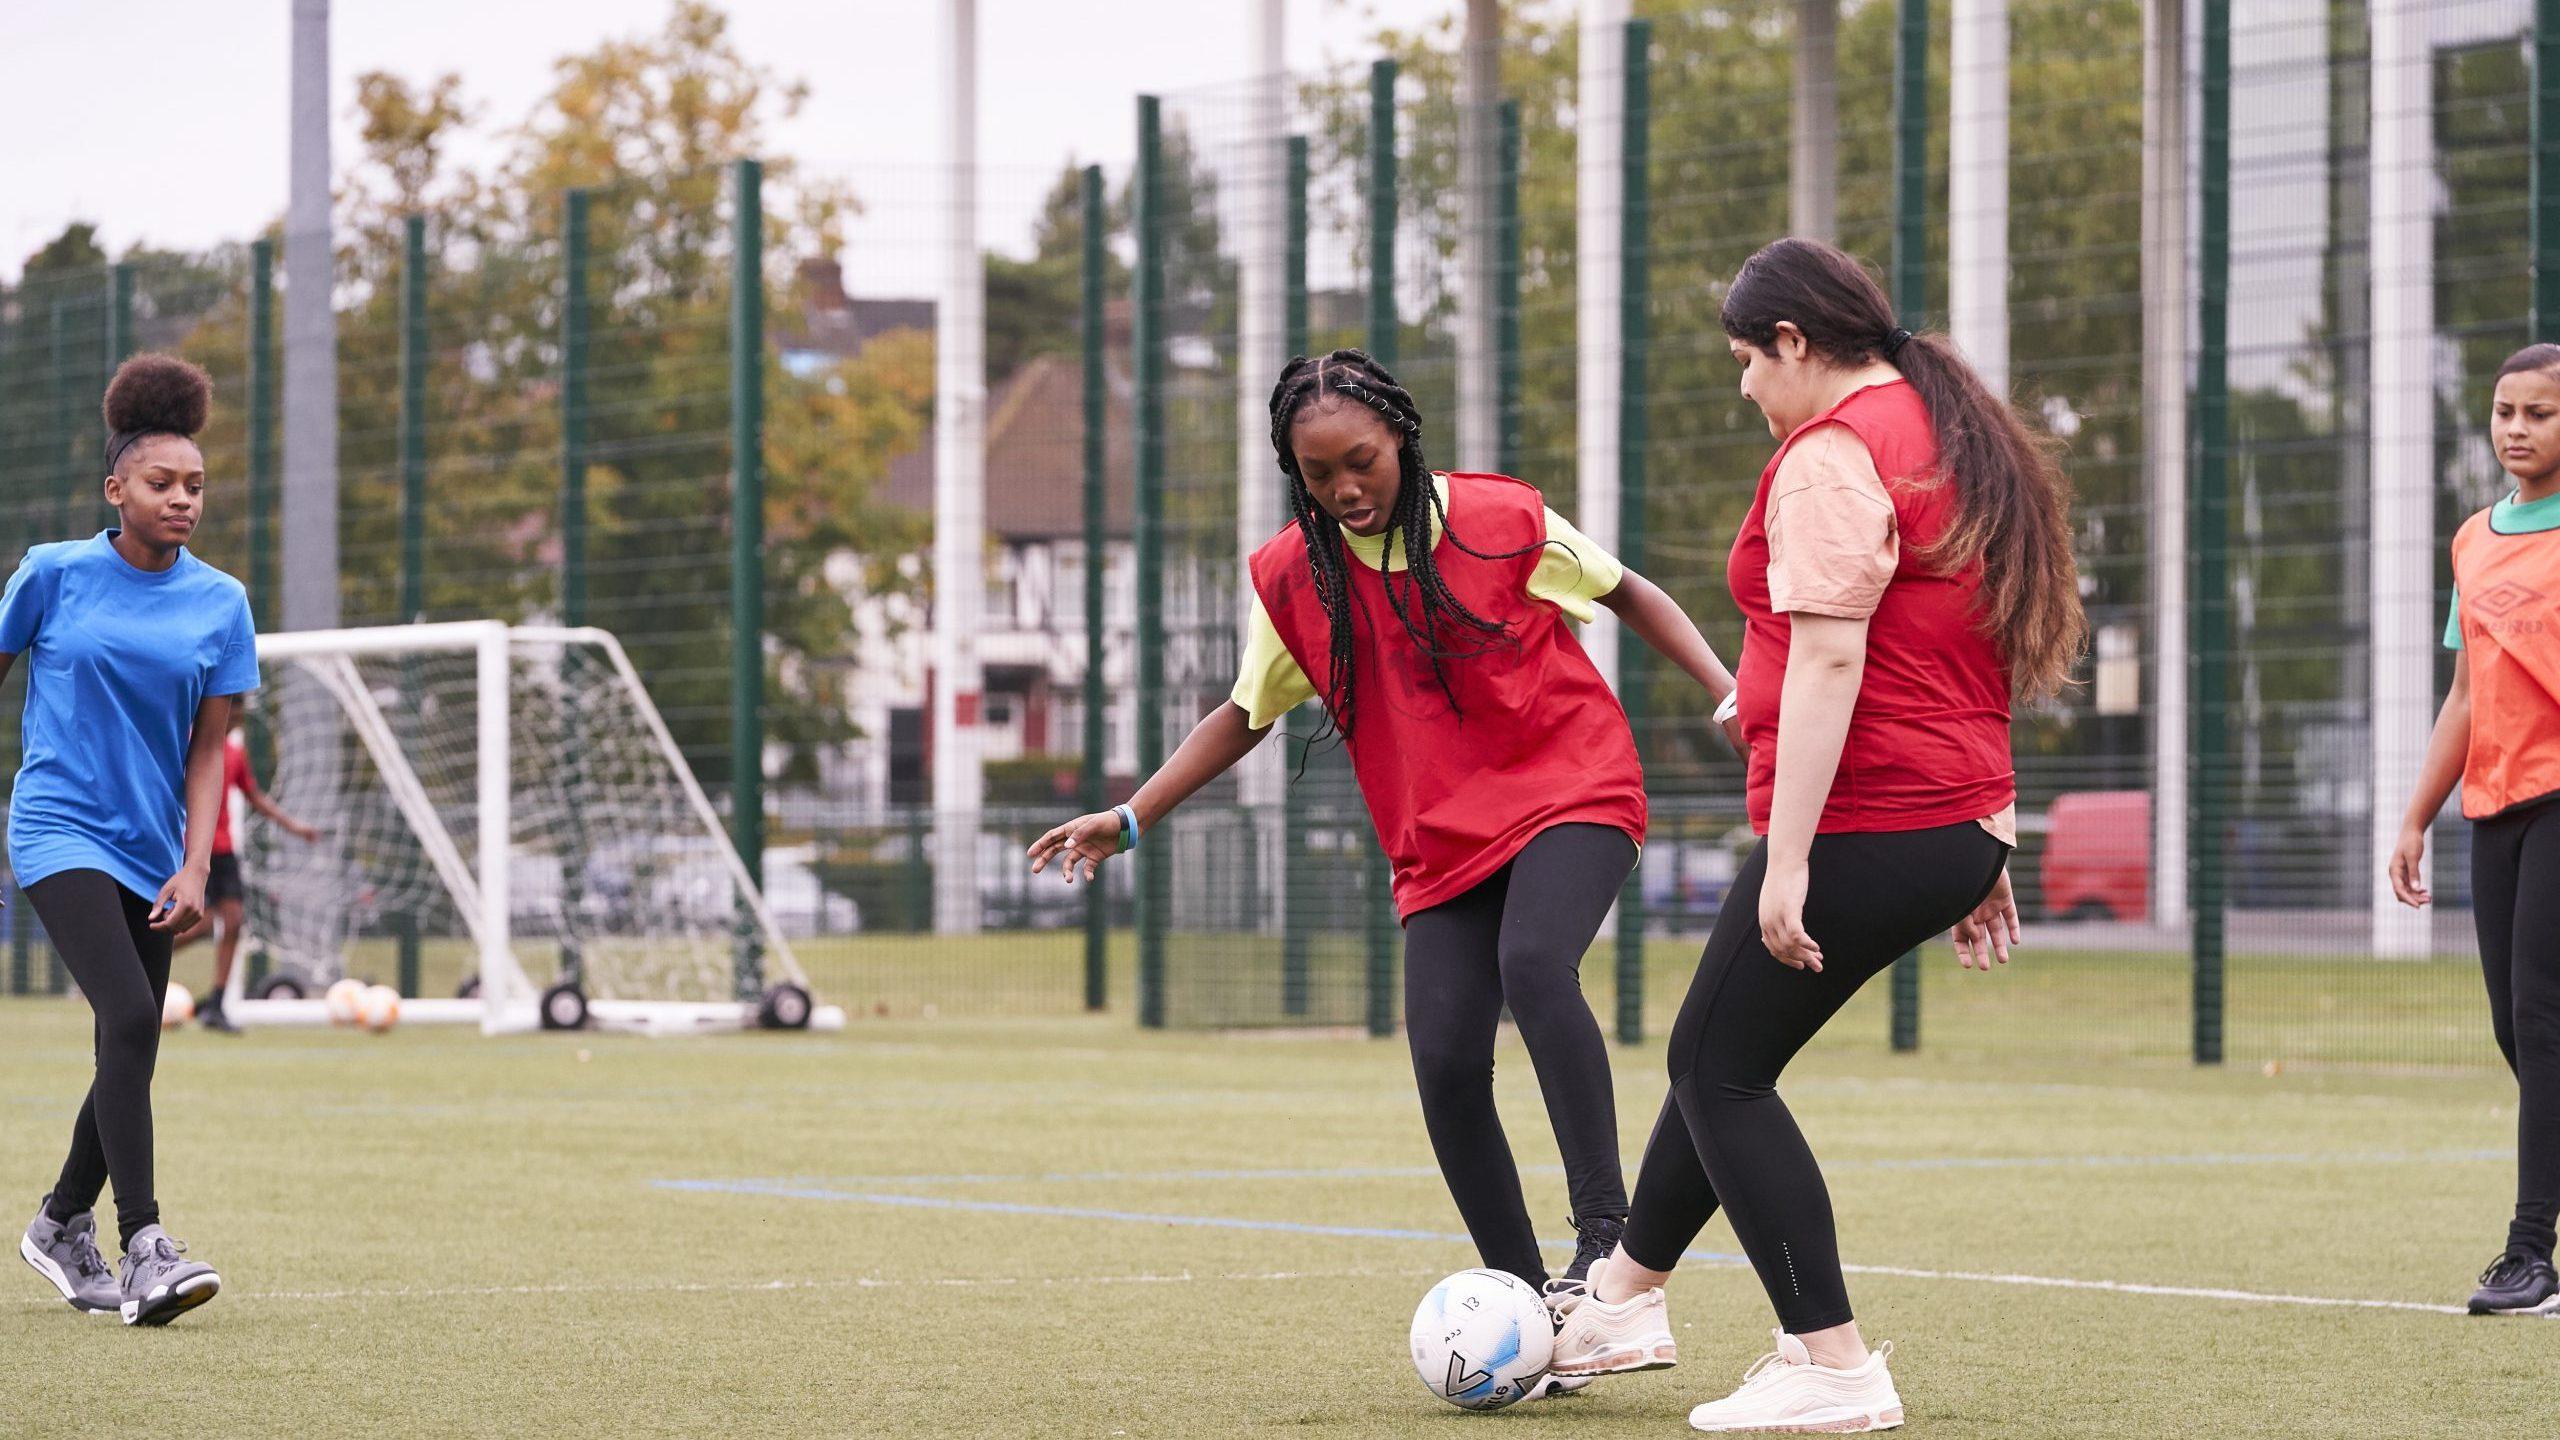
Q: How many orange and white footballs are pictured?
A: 3